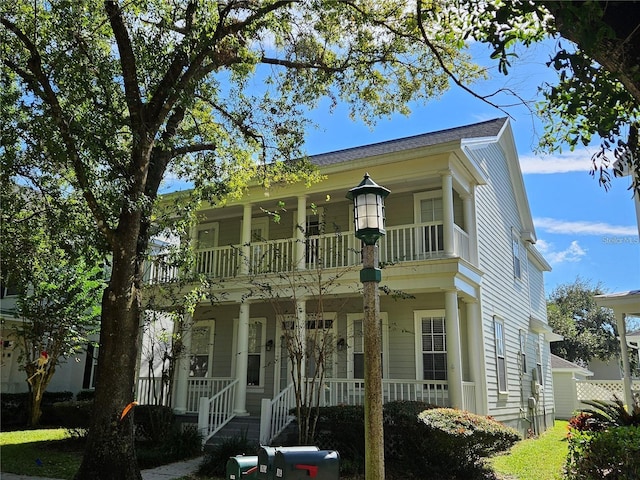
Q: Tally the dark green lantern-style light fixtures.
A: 1